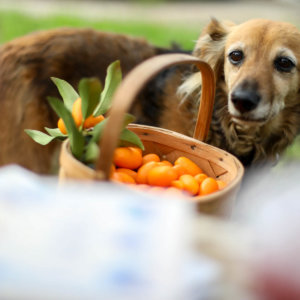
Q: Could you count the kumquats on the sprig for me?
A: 3